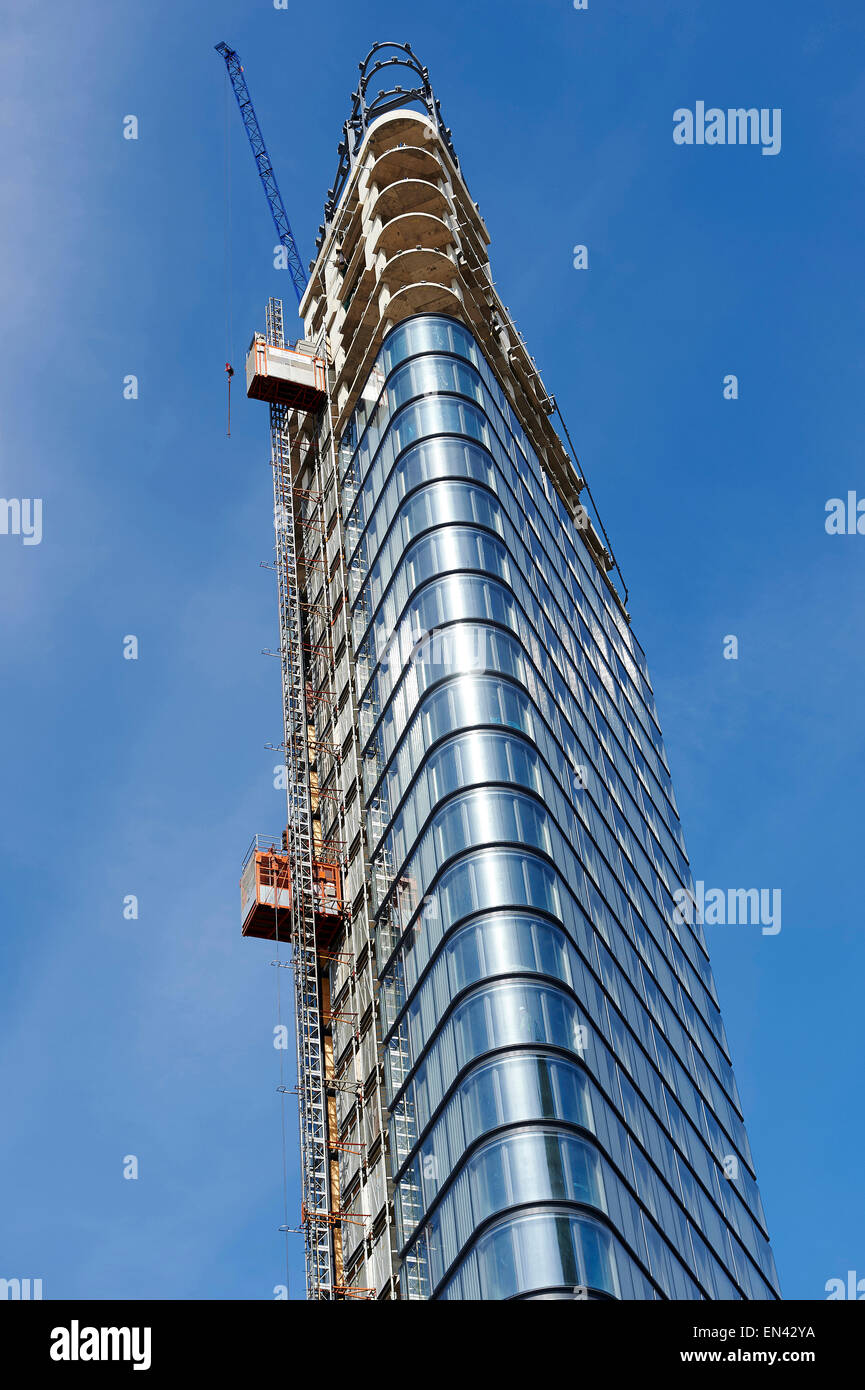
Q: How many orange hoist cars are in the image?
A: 2